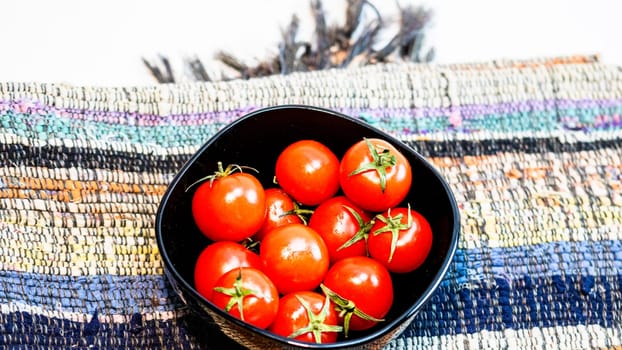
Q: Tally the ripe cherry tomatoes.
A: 11